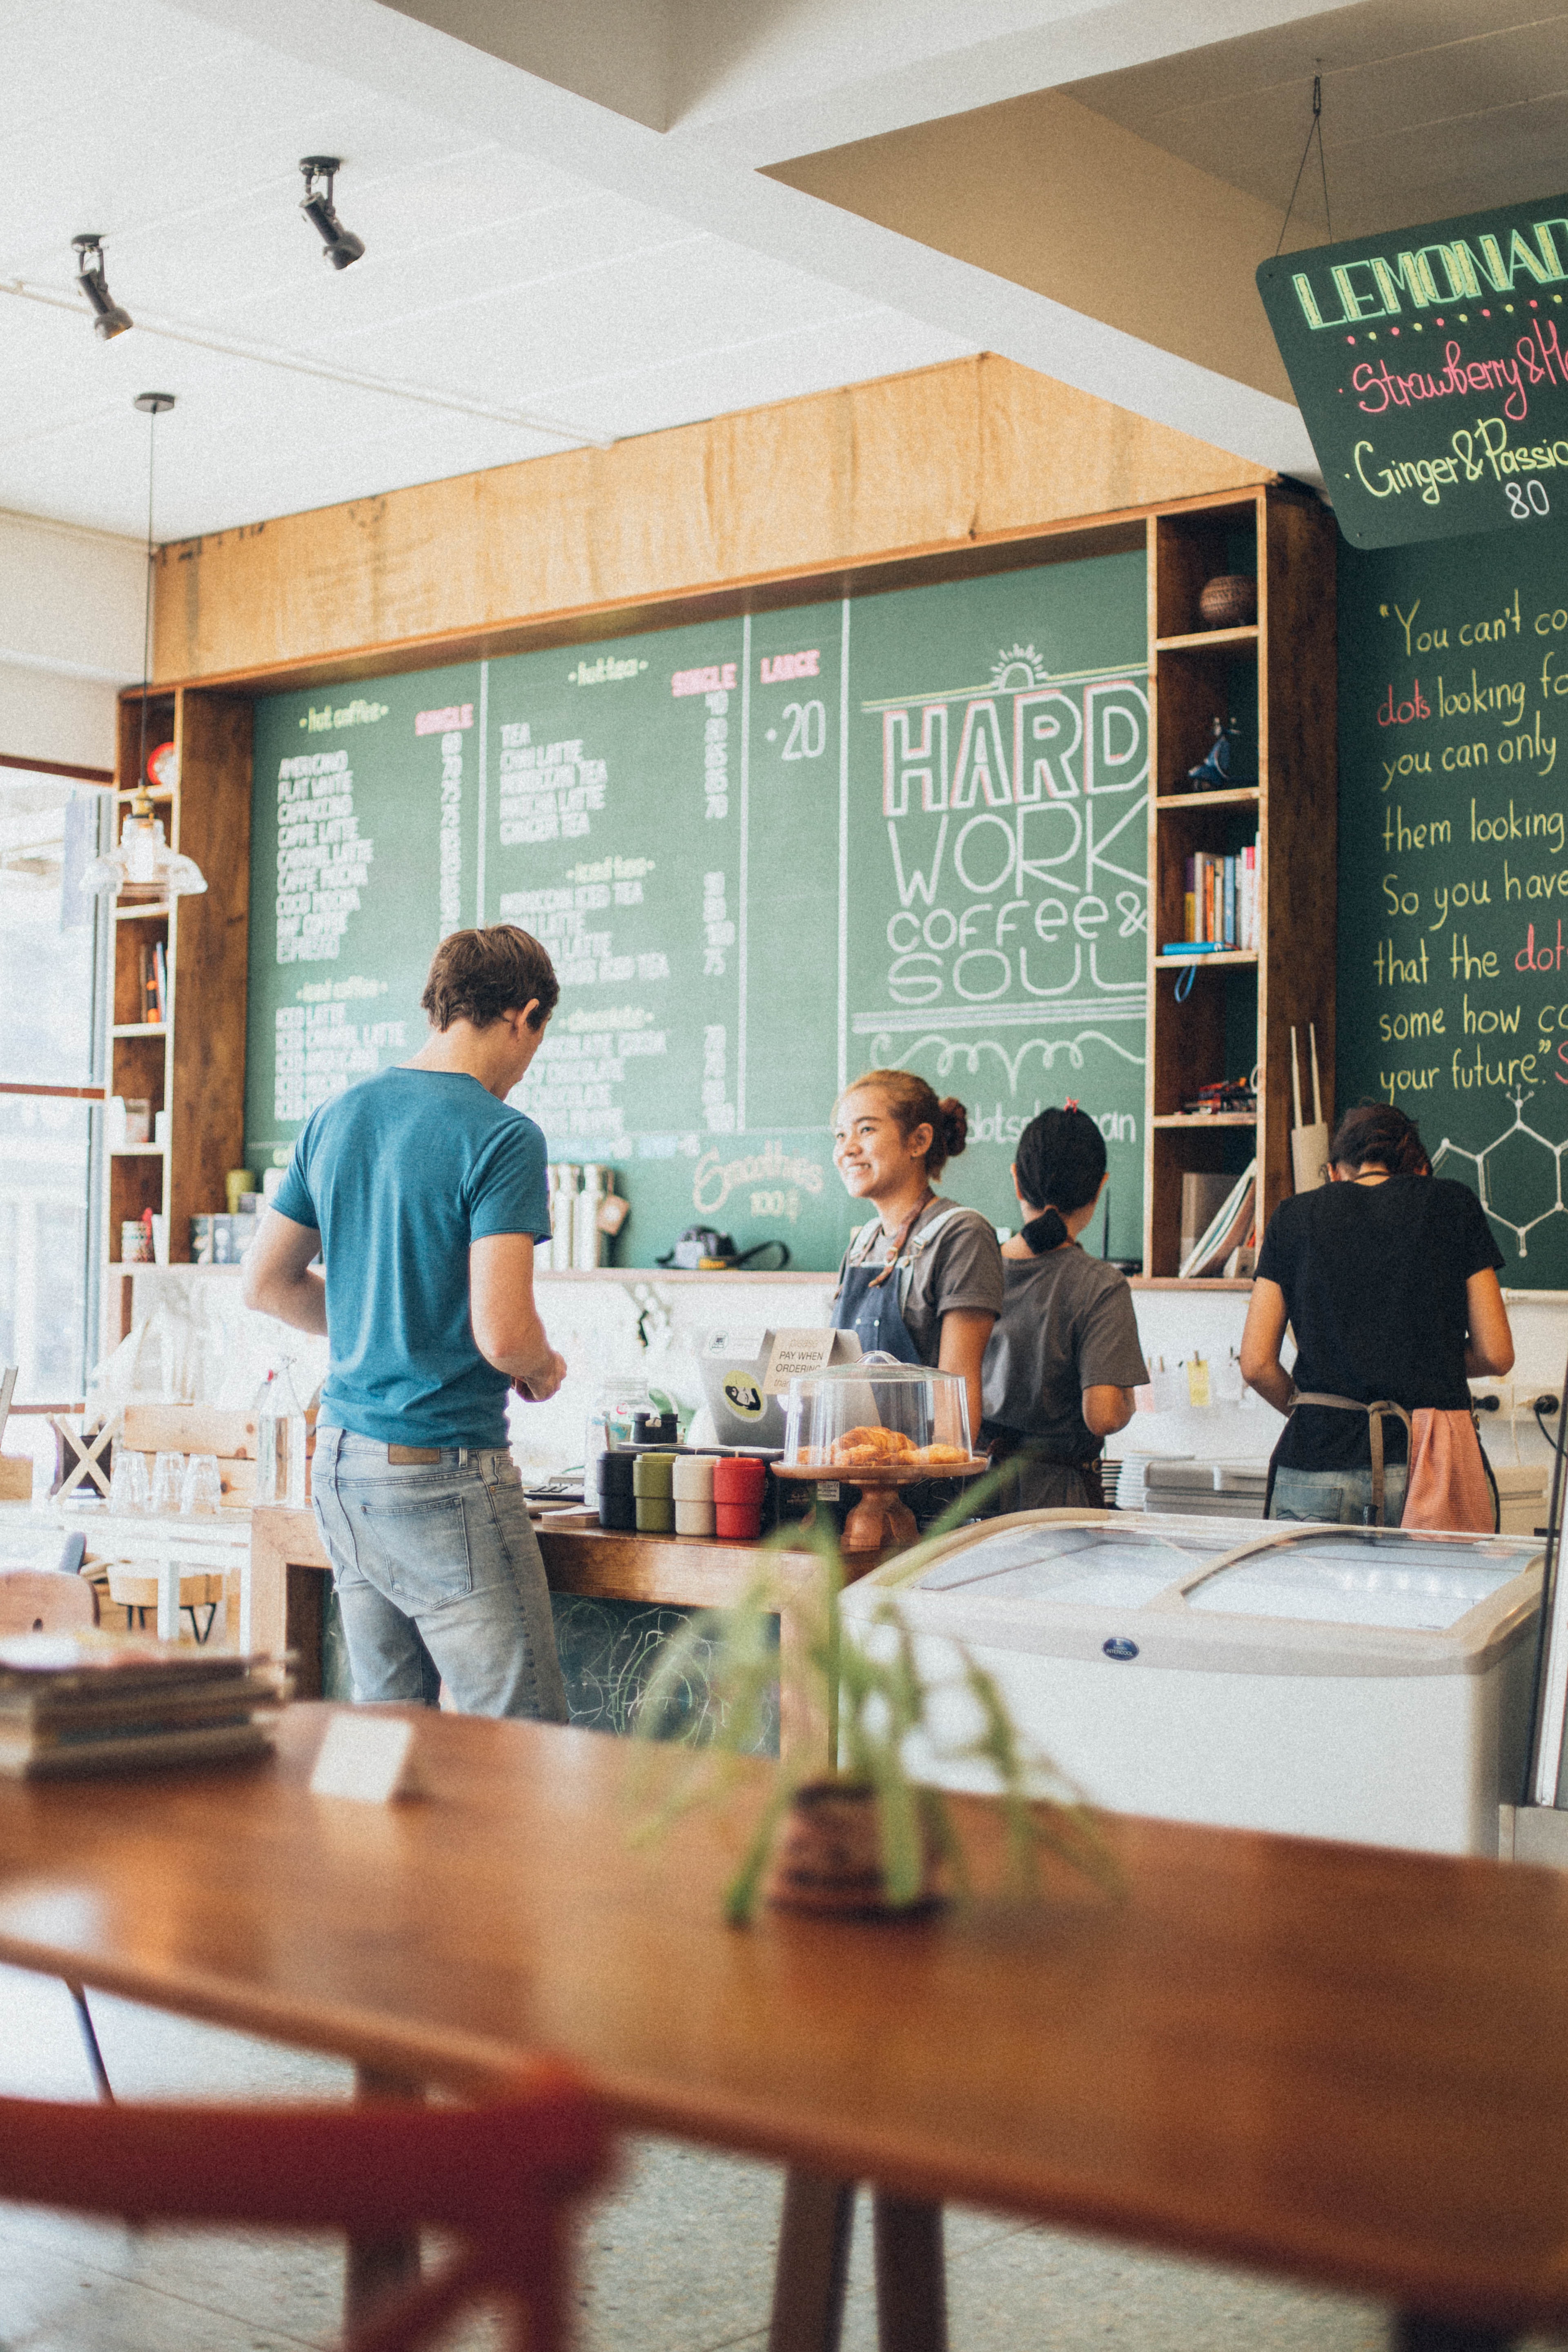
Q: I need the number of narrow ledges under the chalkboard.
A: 1